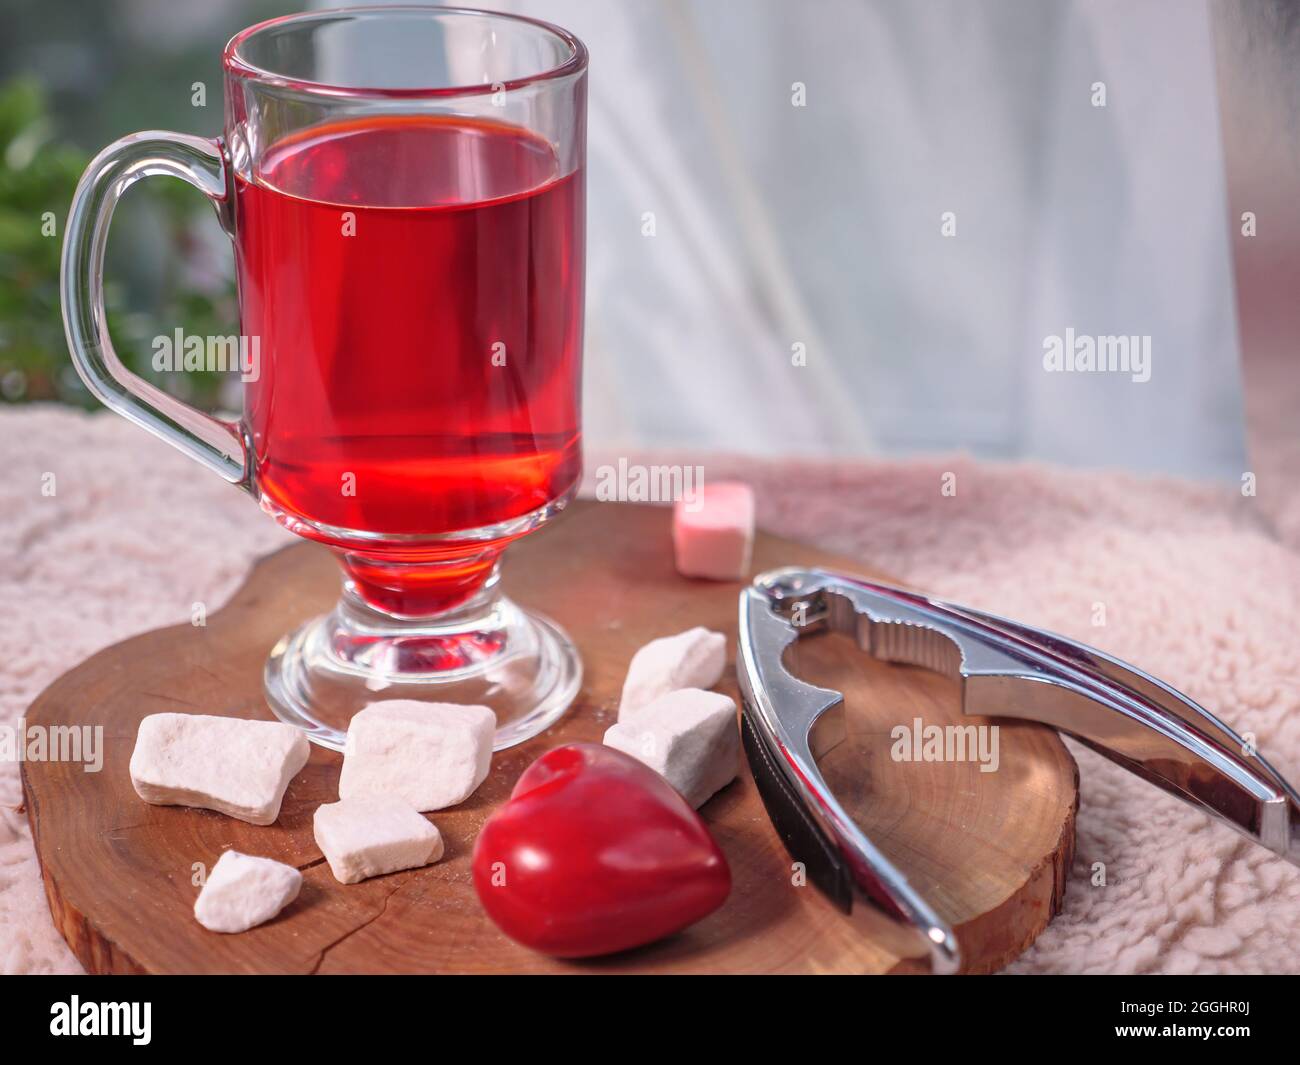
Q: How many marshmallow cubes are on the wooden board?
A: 7